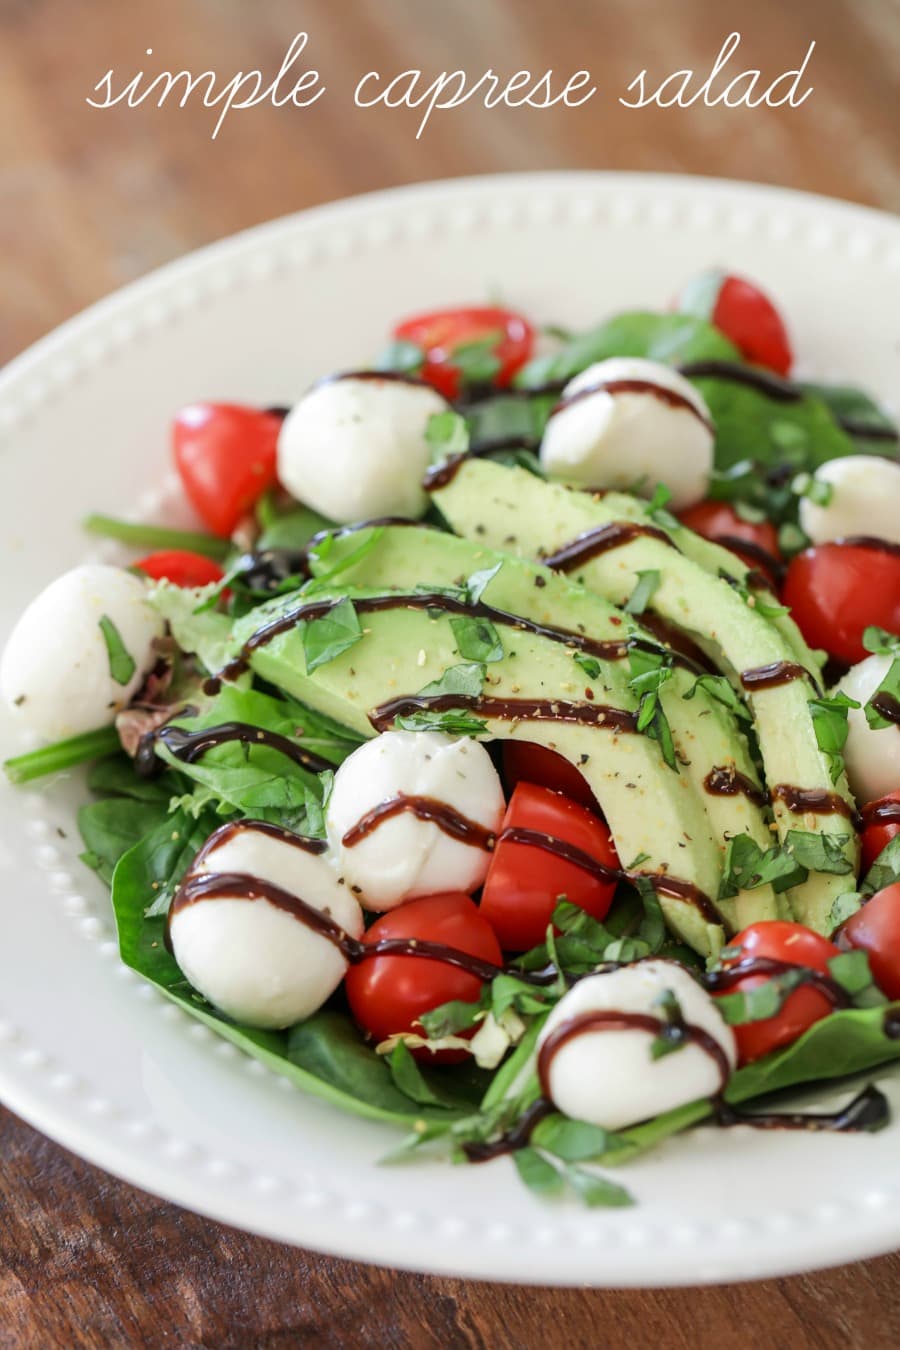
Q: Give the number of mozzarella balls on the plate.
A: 8